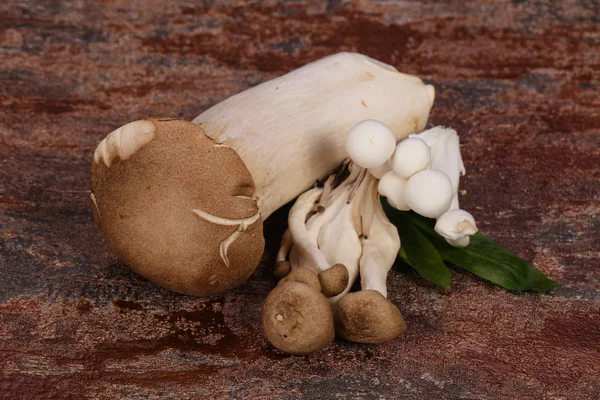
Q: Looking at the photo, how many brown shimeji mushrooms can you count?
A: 5